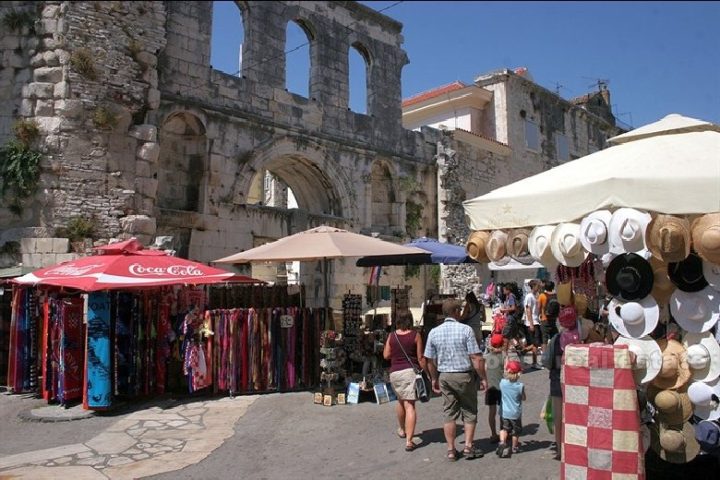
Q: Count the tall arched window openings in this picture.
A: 3